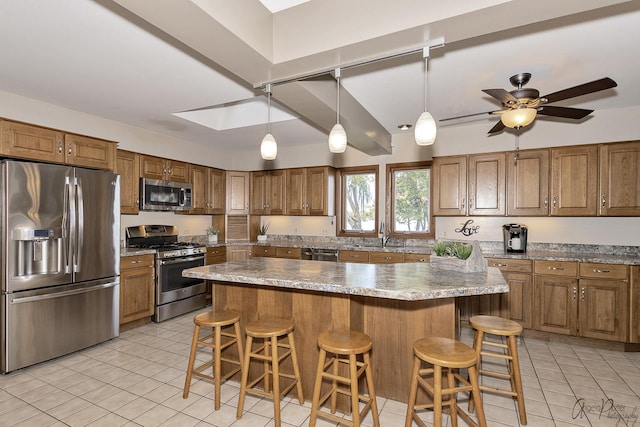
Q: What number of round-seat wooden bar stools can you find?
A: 5